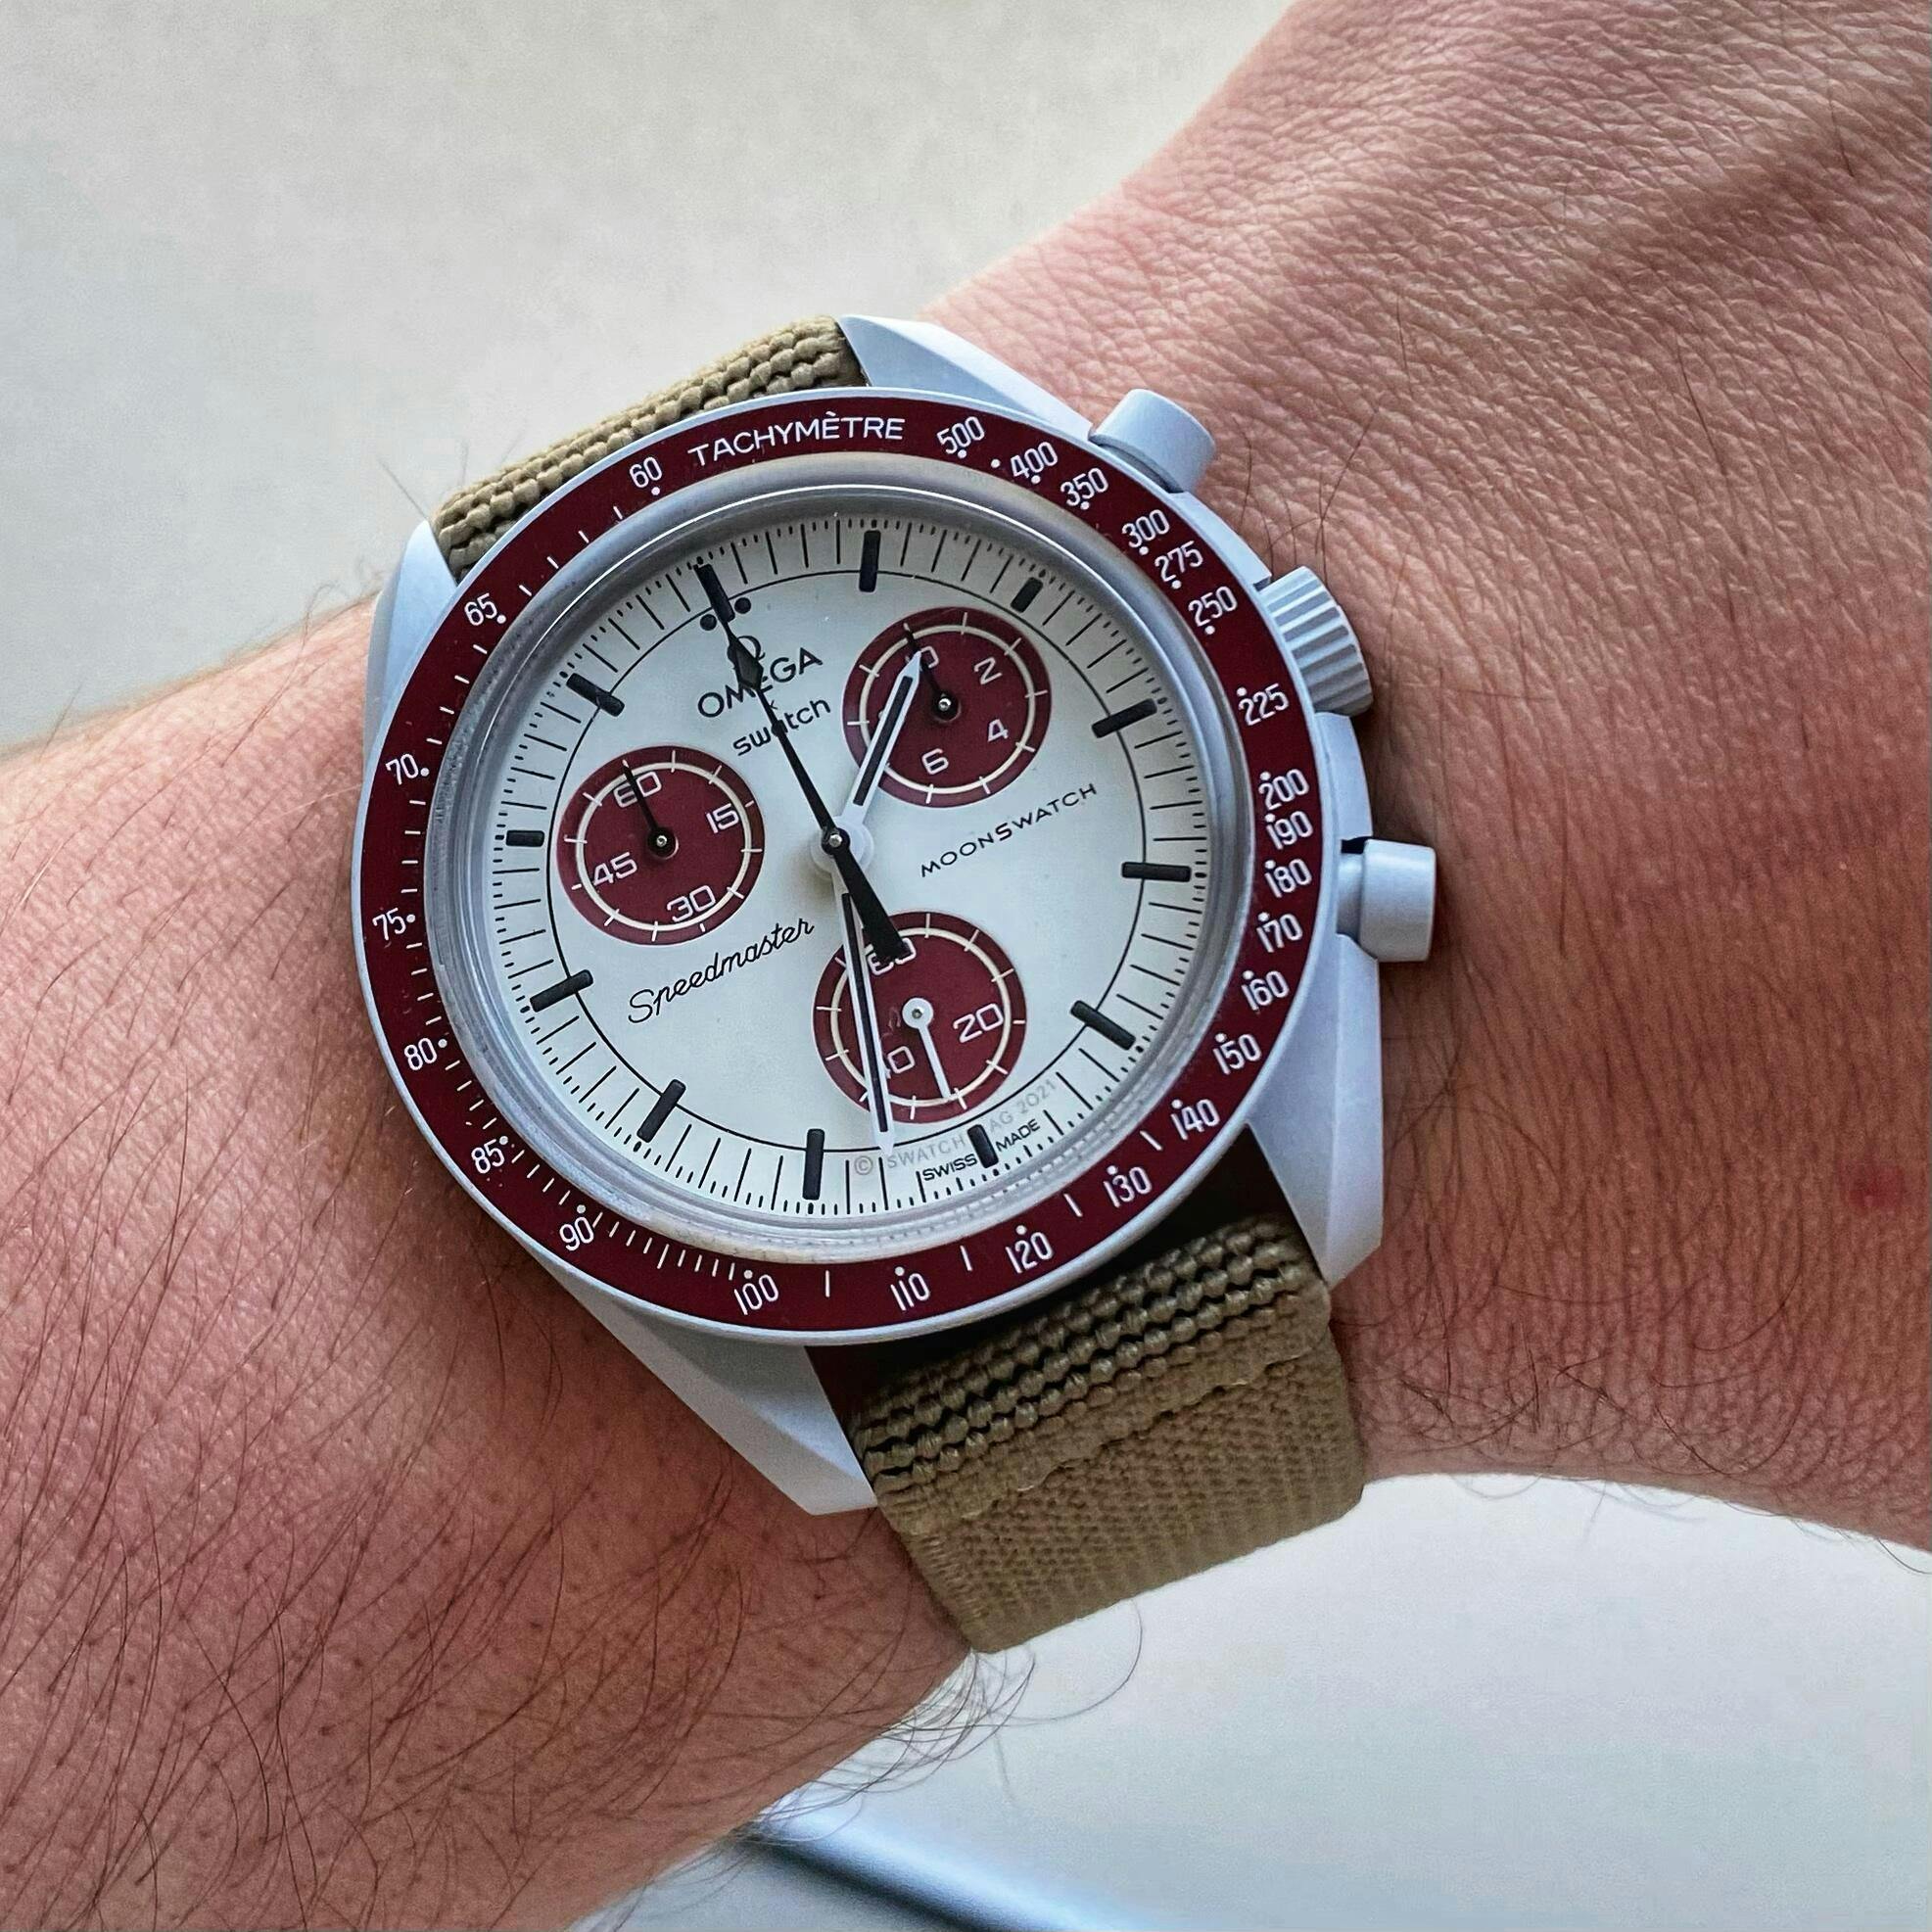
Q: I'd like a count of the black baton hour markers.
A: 12